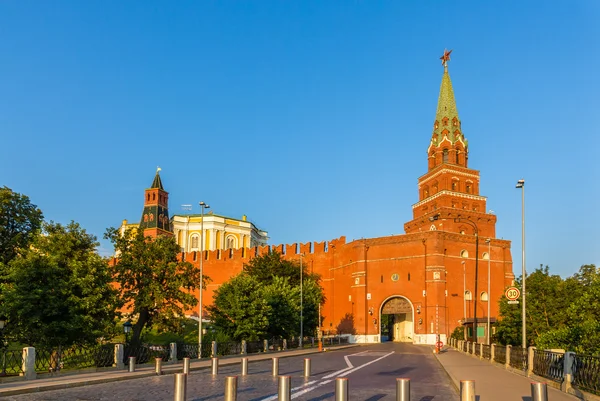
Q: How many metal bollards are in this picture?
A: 14